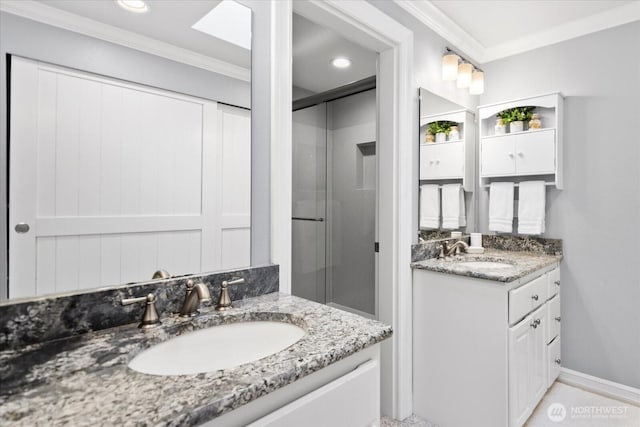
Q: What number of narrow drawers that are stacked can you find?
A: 3